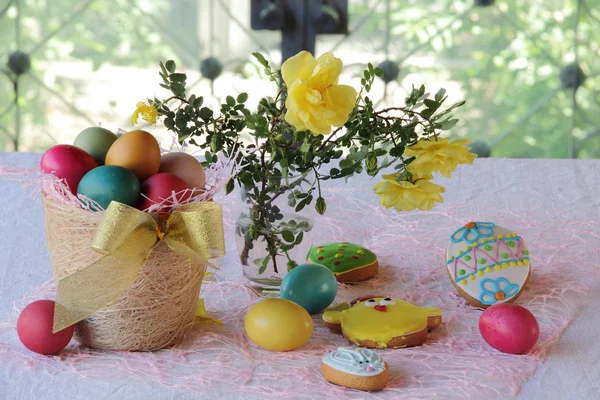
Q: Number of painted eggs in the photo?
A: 10